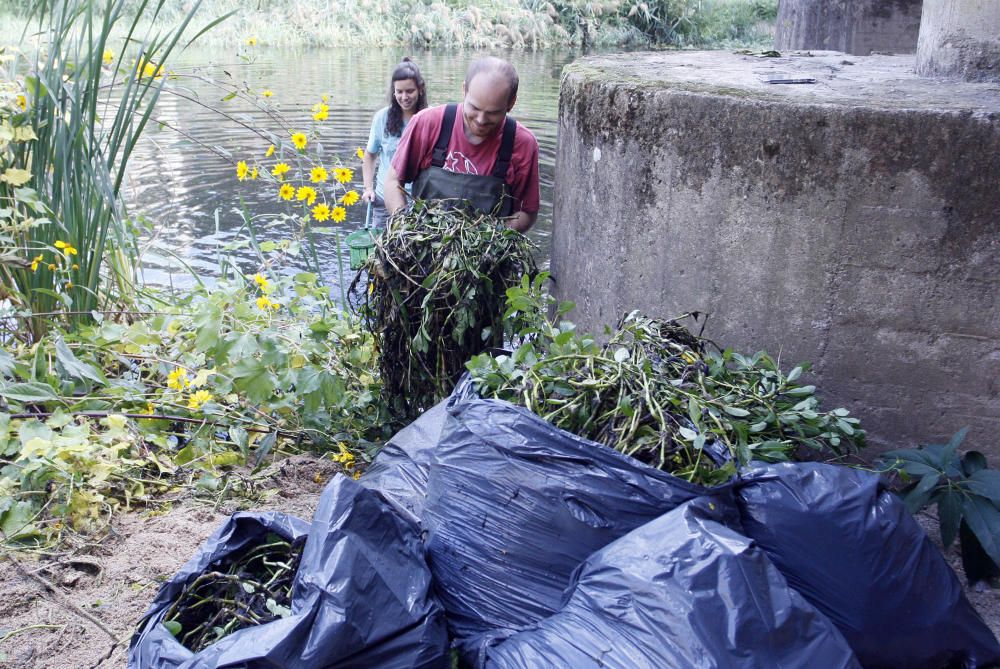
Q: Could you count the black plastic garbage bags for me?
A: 4